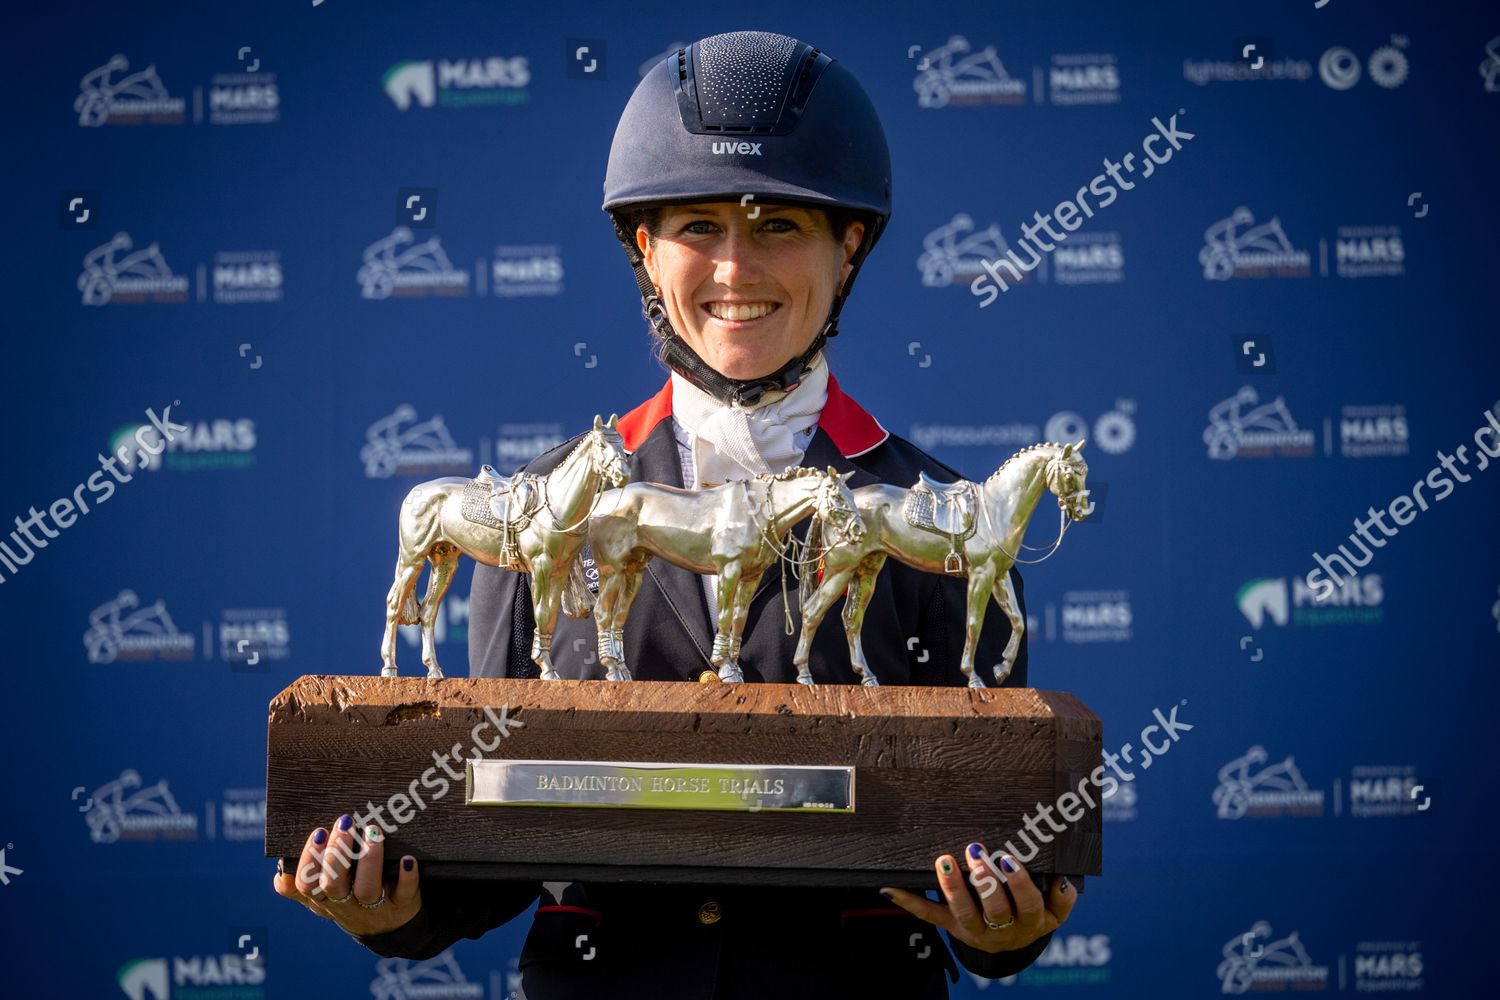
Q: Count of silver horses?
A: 3